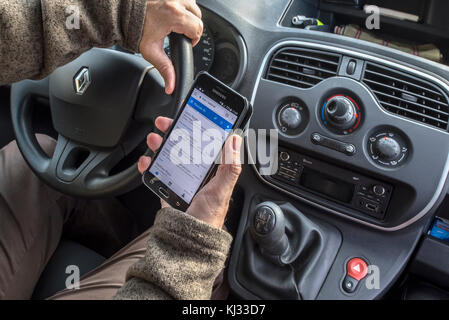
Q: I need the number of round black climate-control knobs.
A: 3